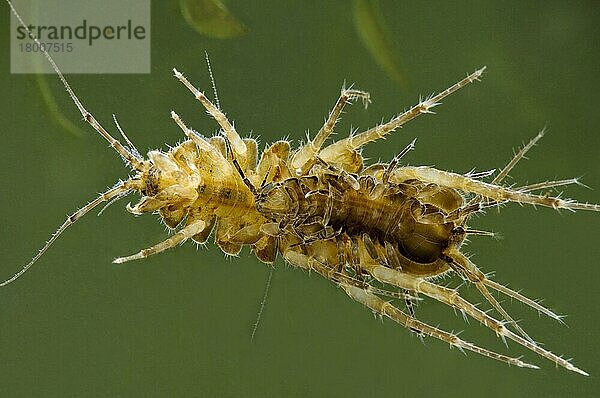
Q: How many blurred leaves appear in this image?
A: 3